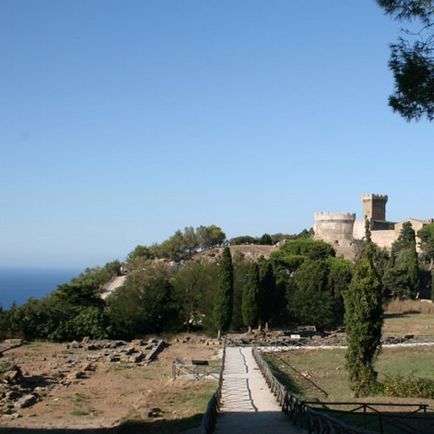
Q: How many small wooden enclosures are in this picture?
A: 1